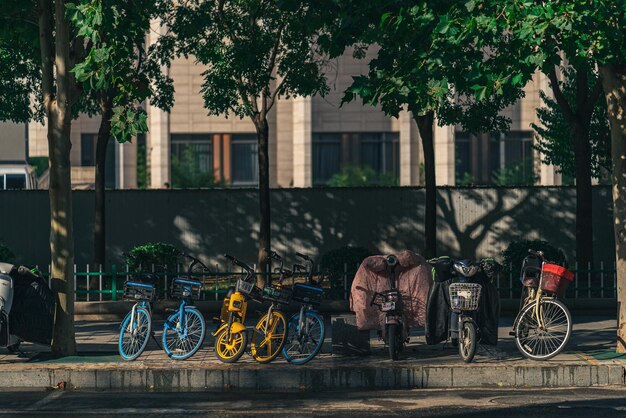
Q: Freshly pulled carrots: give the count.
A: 0